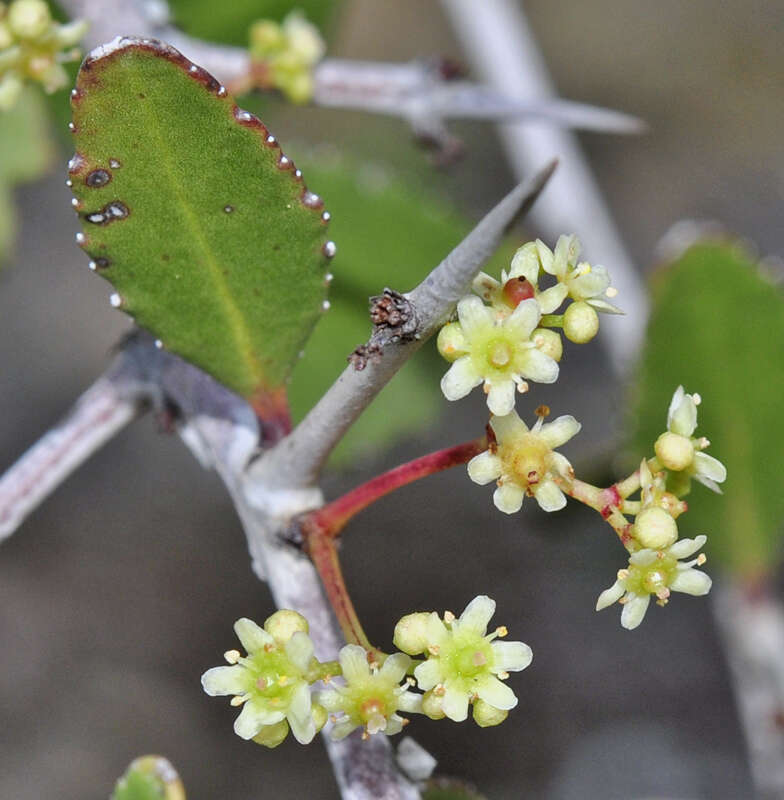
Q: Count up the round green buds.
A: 11